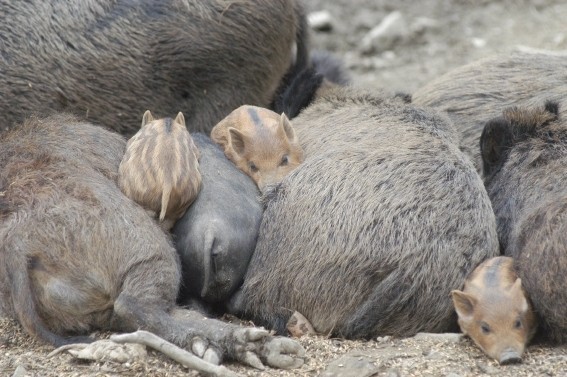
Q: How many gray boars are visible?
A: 6